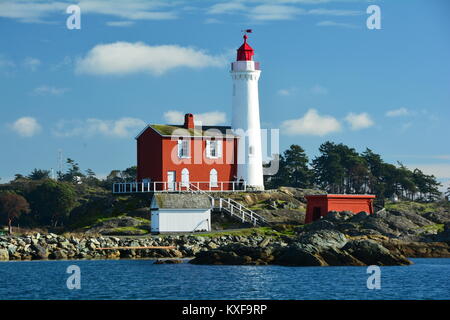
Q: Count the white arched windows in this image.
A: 2